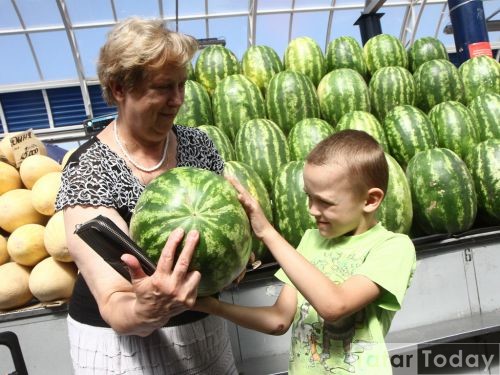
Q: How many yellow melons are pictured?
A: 11